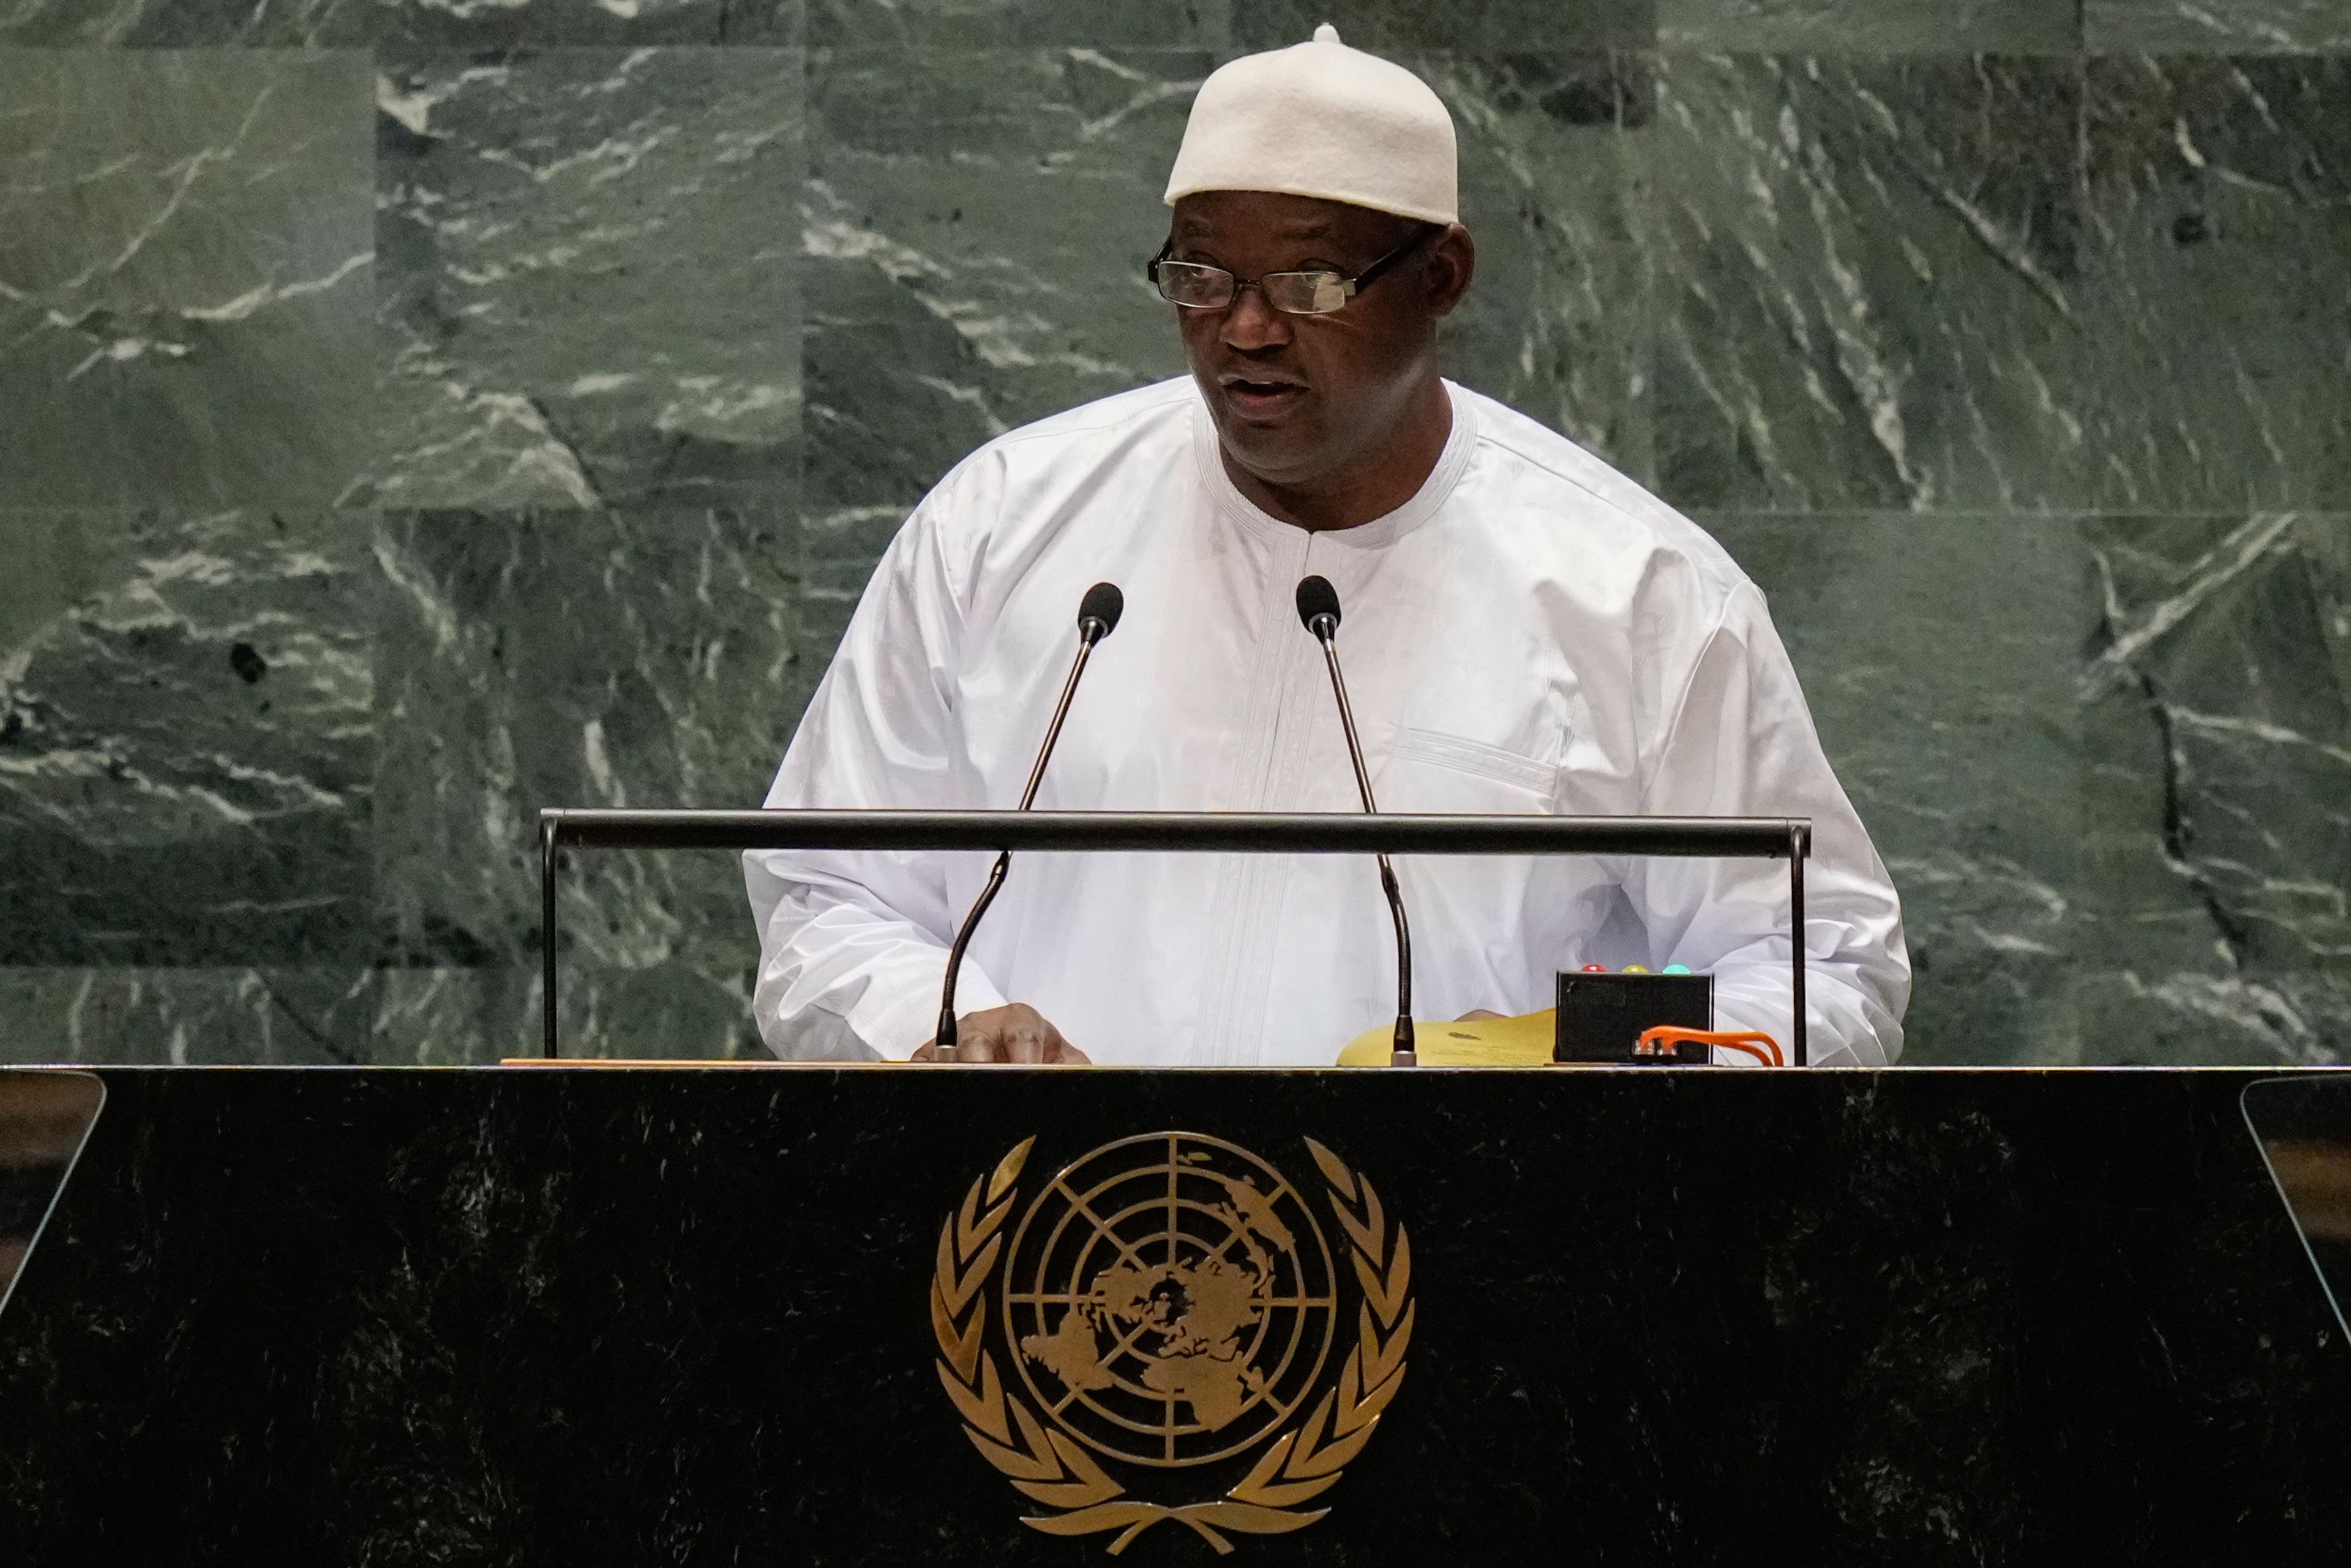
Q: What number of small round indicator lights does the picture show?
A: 3